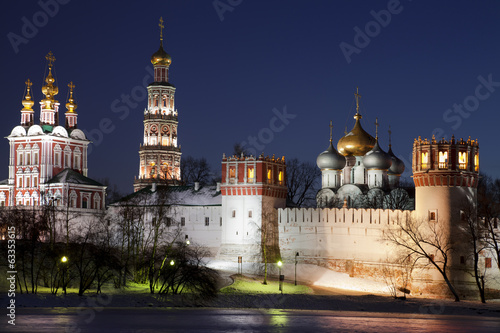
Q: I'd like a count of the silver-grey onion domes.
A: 3